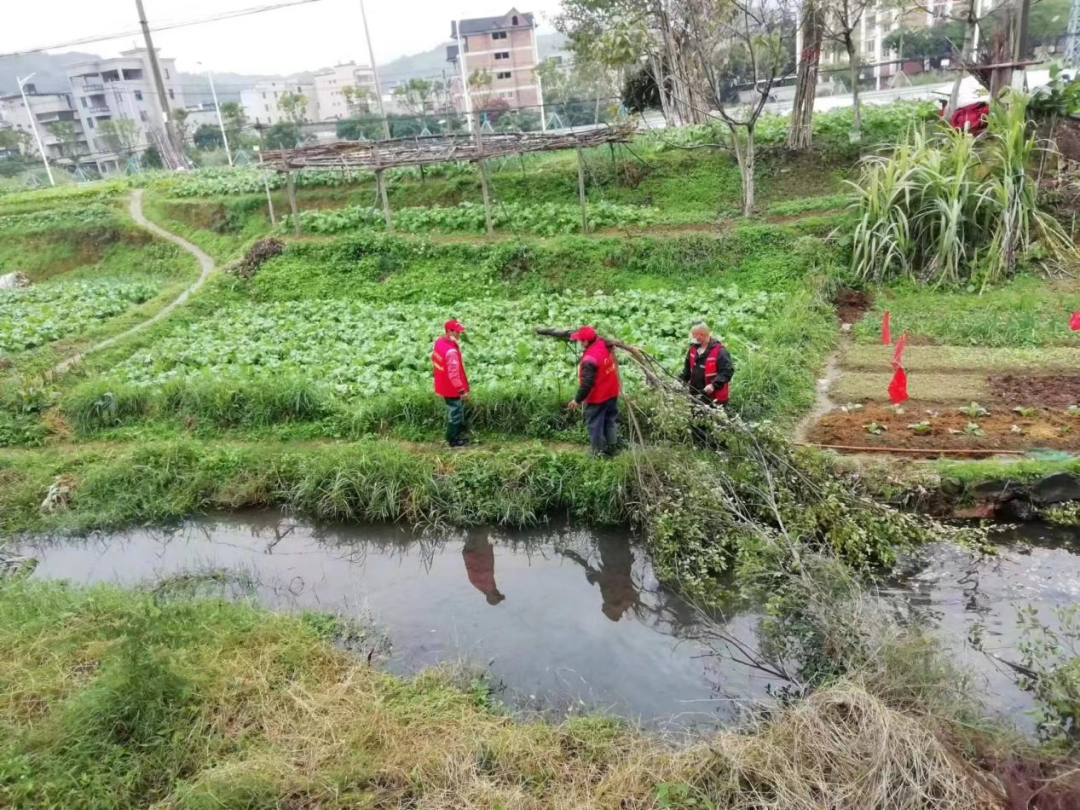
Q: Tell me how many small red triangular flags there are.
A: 4